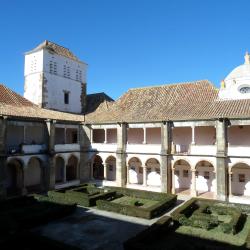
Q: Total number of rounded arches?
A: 11